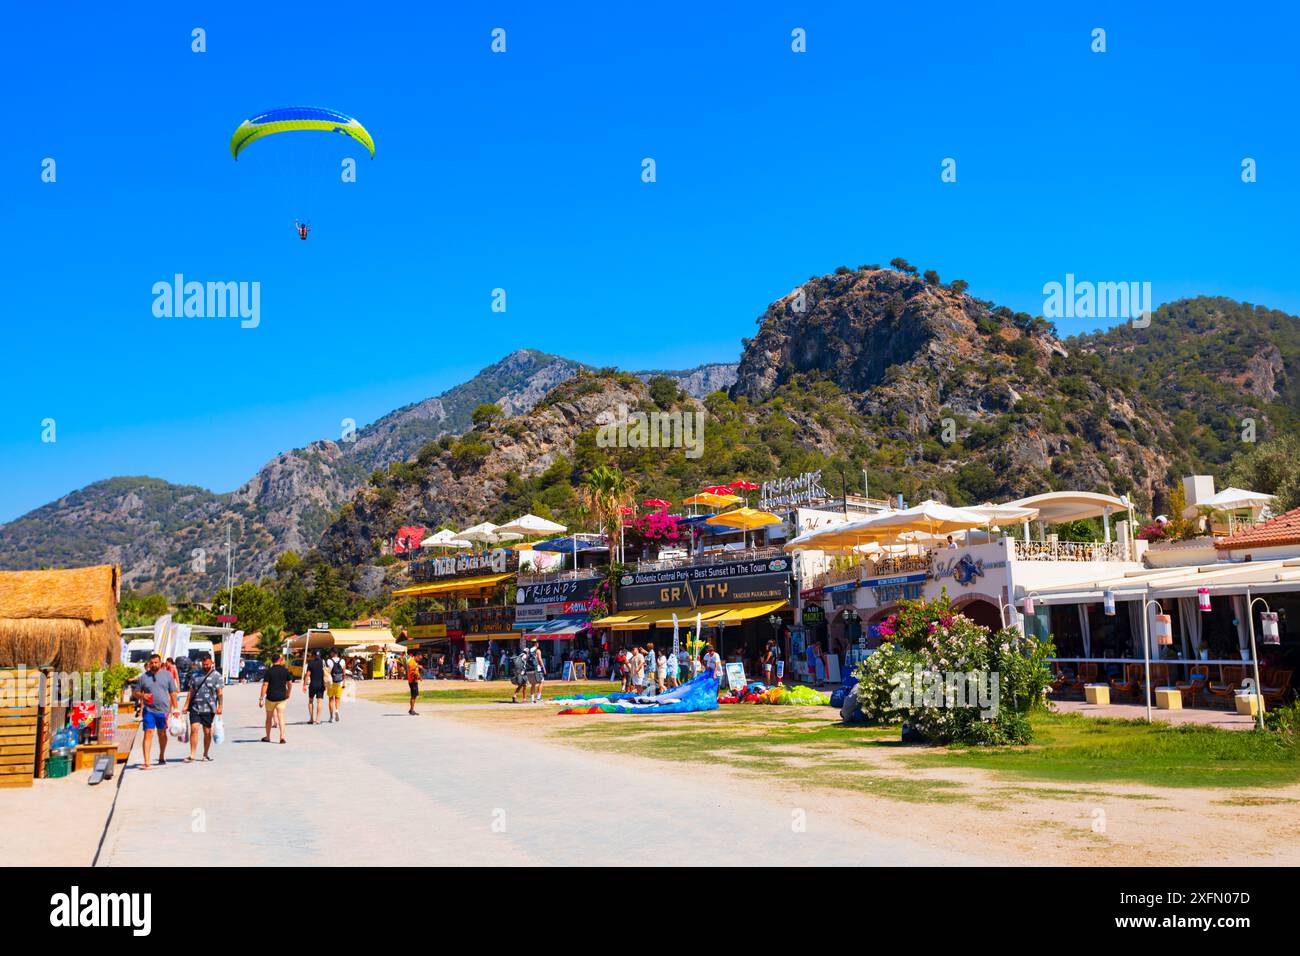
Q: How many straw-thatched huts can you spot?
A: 1